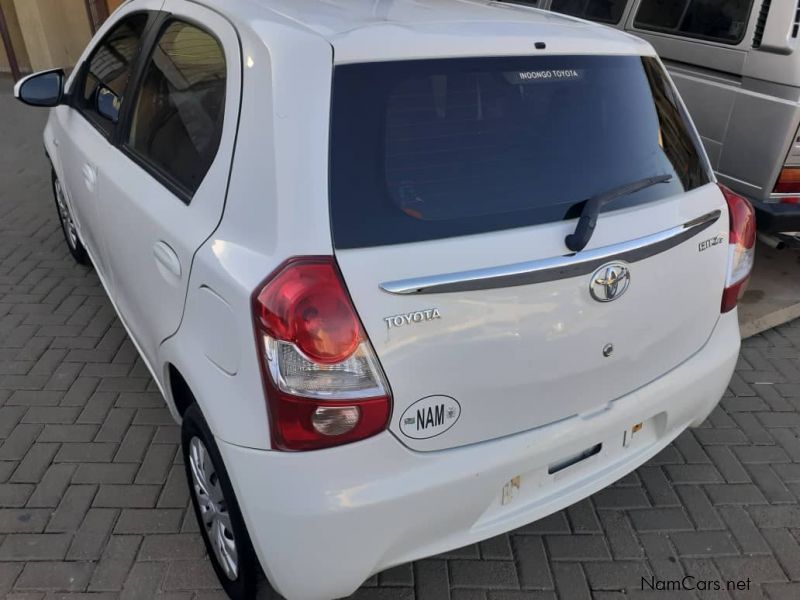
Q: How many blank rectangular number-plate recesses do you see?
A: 1